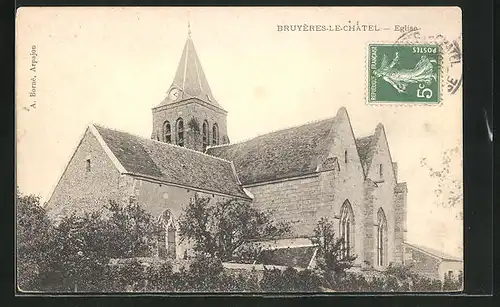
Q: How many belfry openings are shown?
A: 4